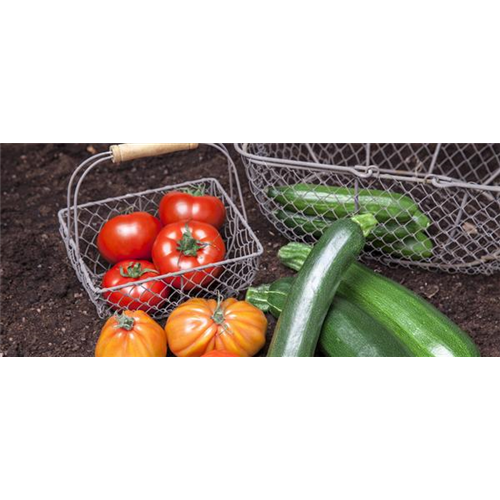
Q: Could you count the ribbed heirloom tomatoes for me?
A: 2